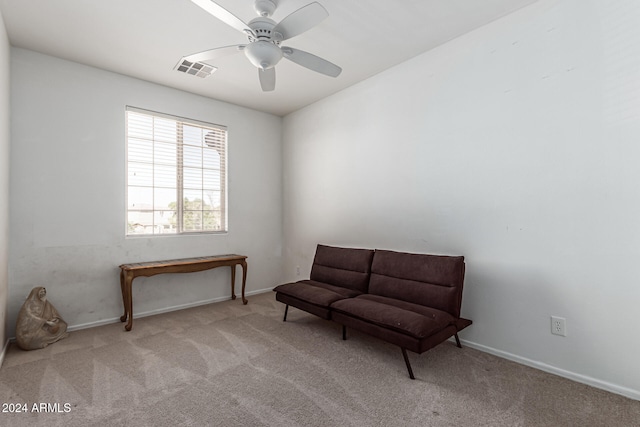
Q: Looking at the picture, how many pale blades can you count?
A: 5